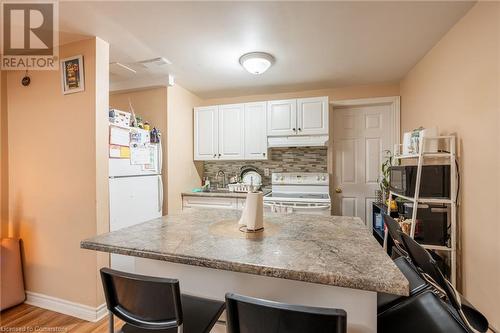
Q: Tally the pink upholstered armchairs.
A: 0